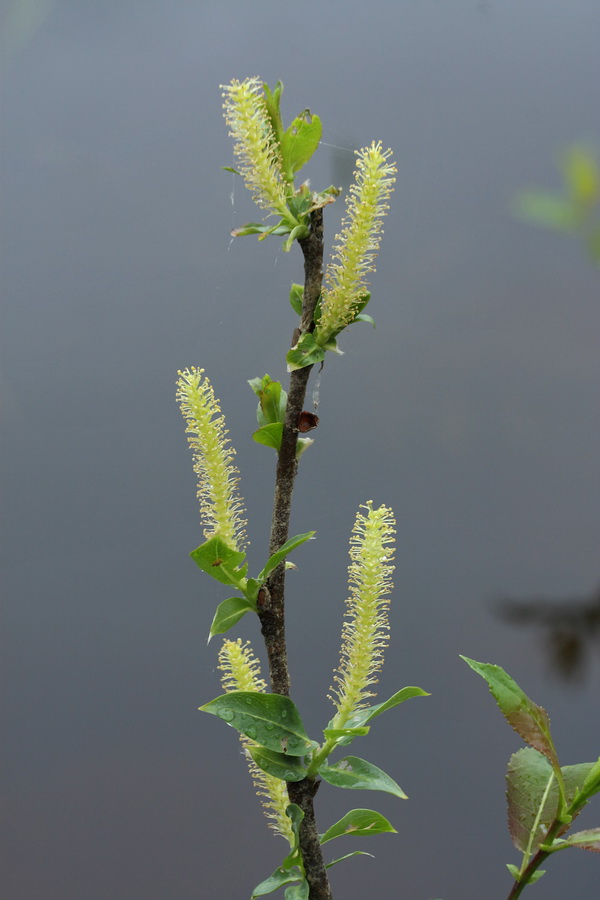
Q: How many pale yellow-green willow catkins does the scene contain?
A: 5